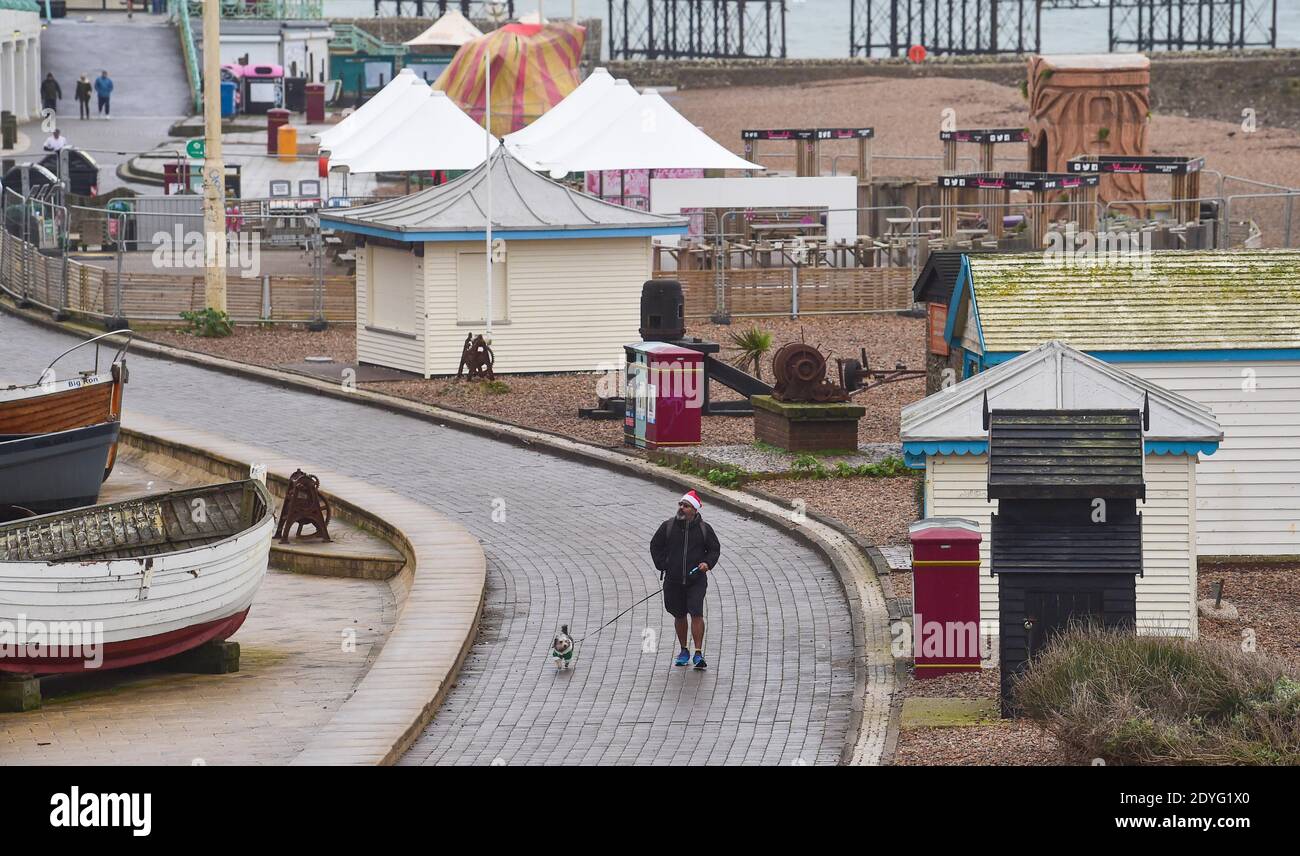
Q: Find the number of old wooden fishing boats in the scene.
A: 3